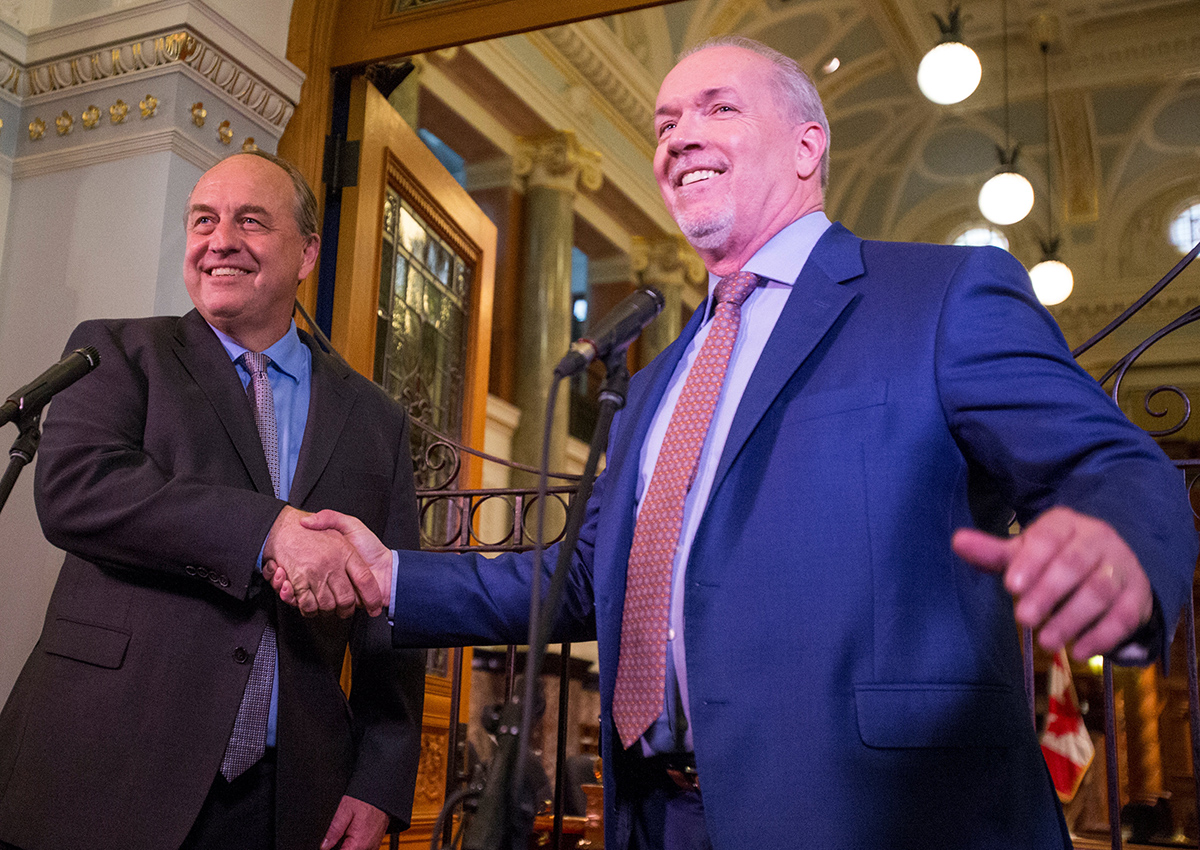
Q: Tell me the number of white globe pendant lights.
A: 3